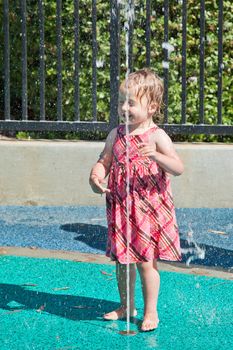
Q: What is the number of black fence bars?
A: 13